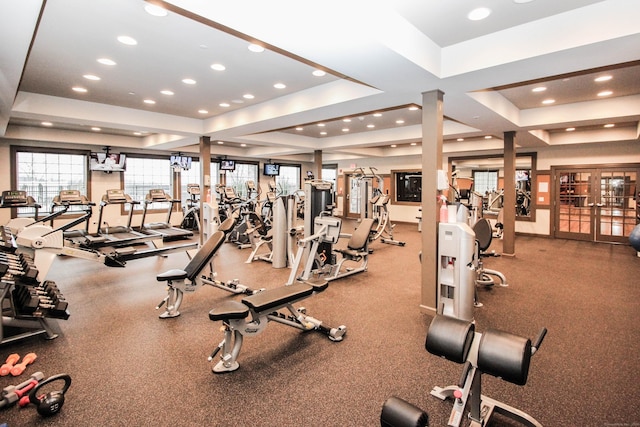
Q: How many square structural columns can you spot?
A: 4